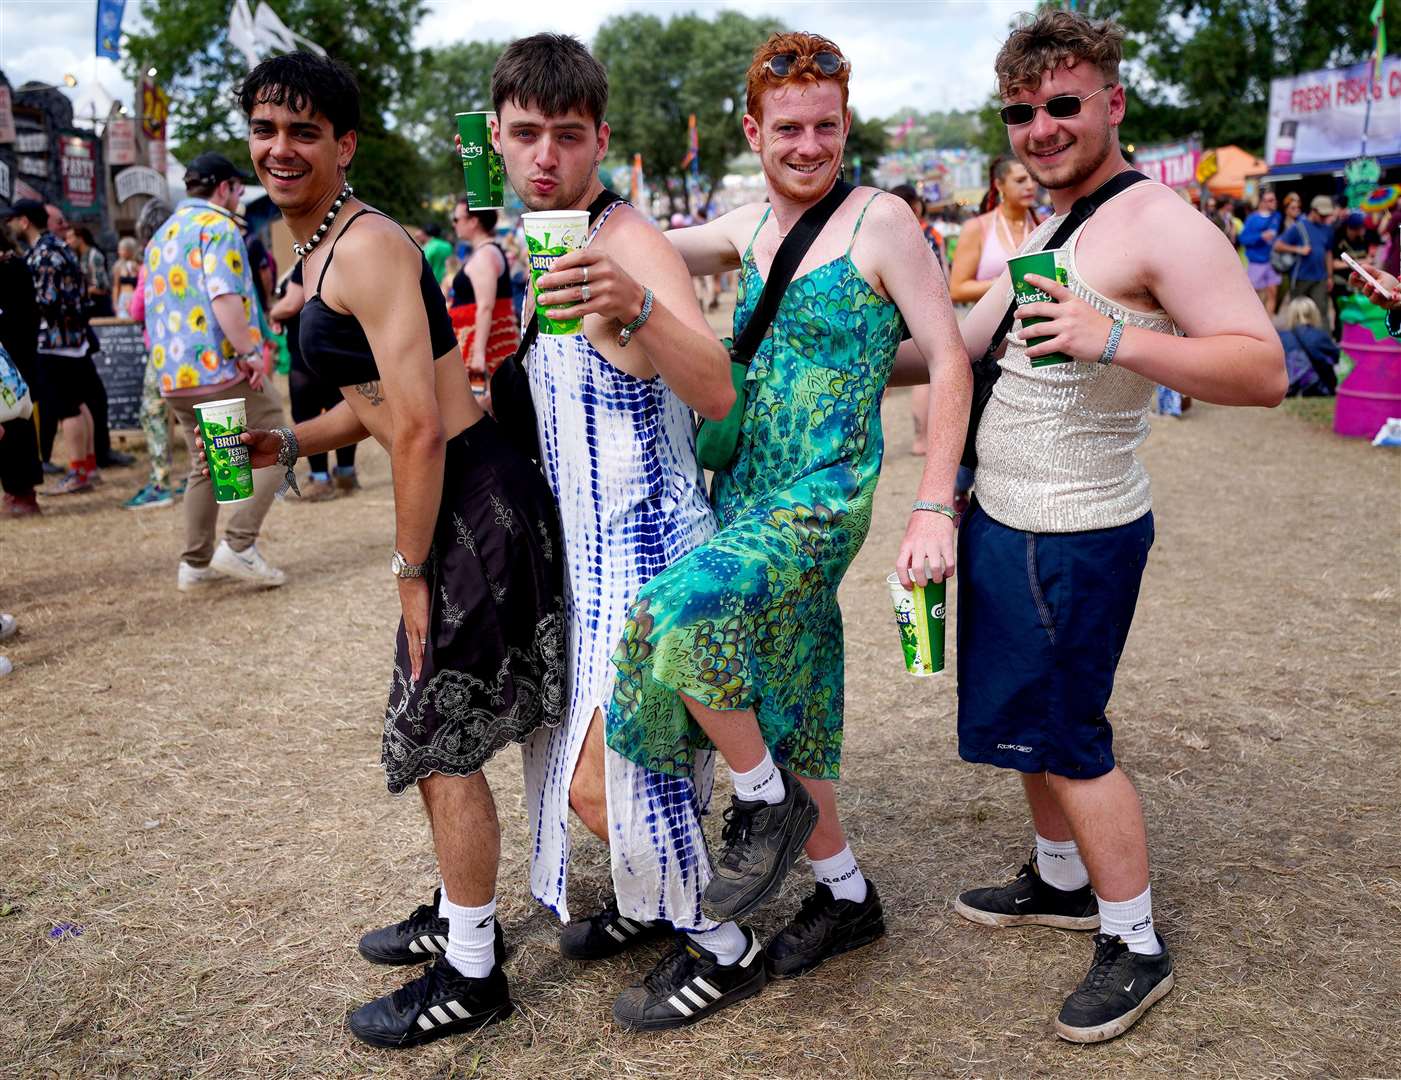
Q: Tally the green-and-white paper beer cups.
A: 5